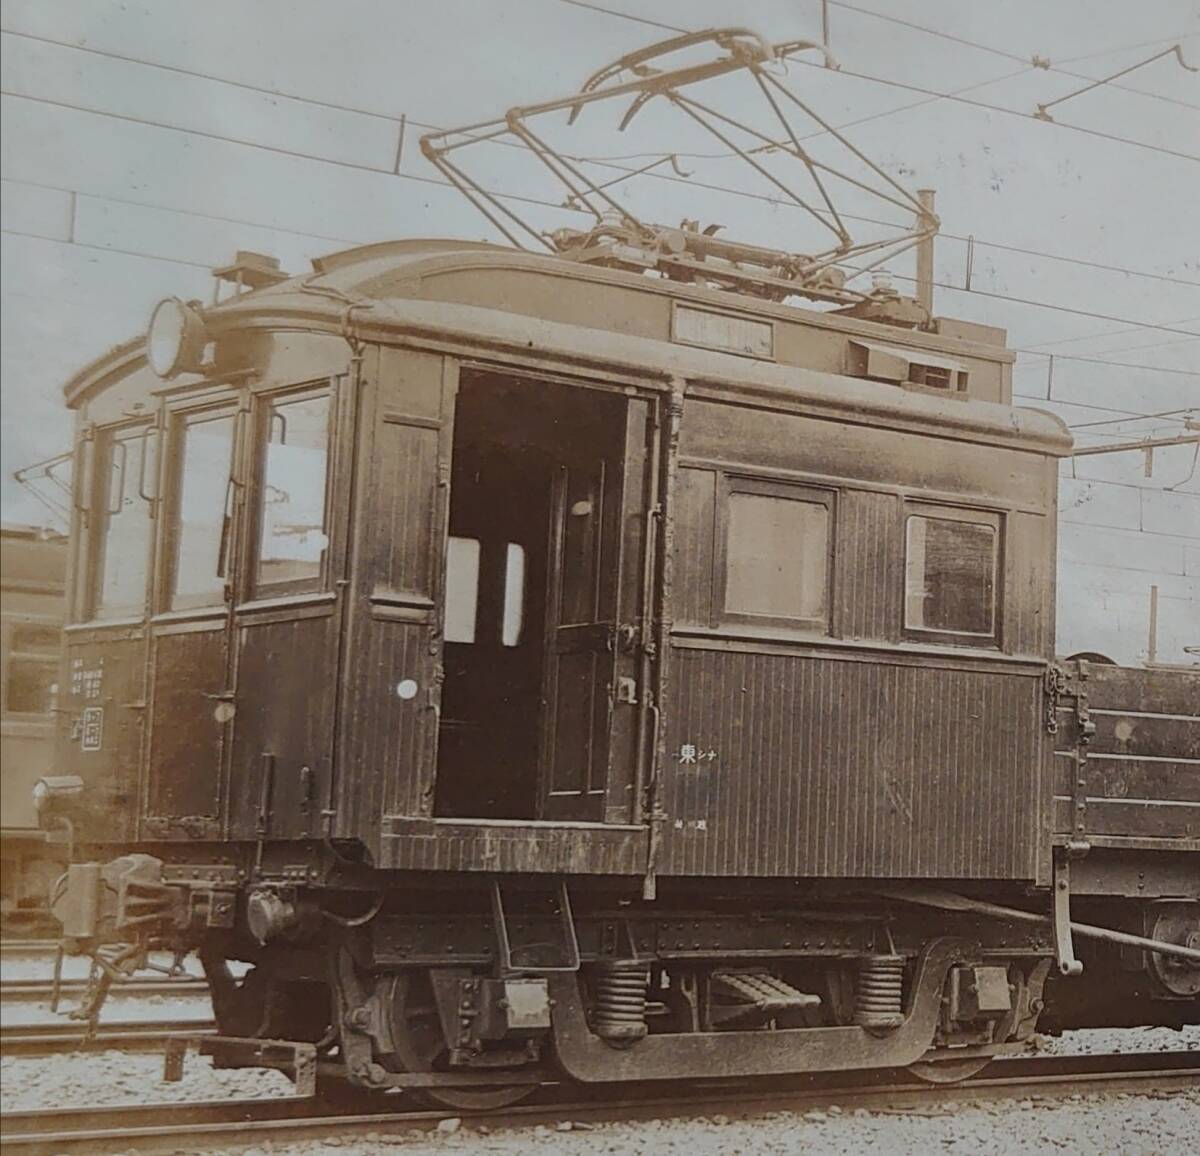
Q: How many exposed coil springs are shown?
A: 2